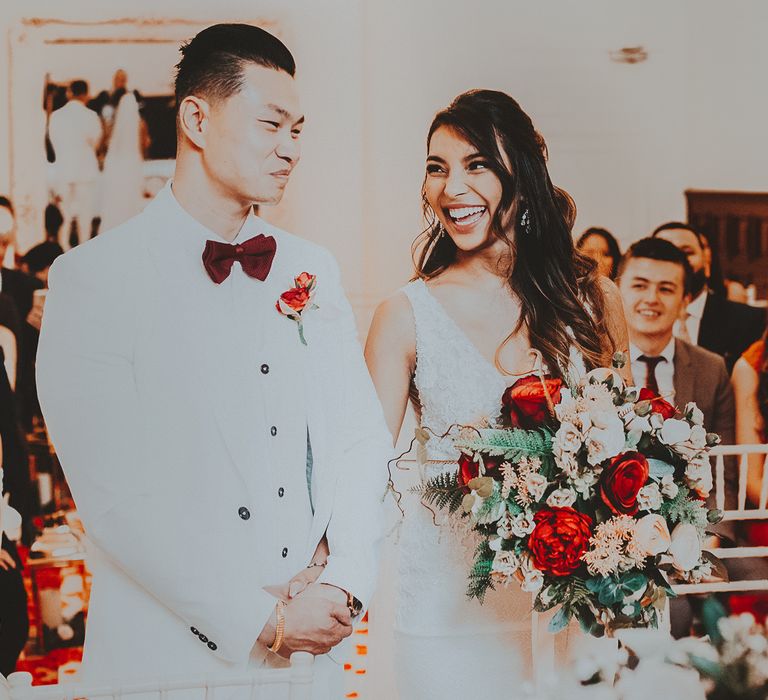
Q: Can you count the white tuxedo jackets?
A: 1